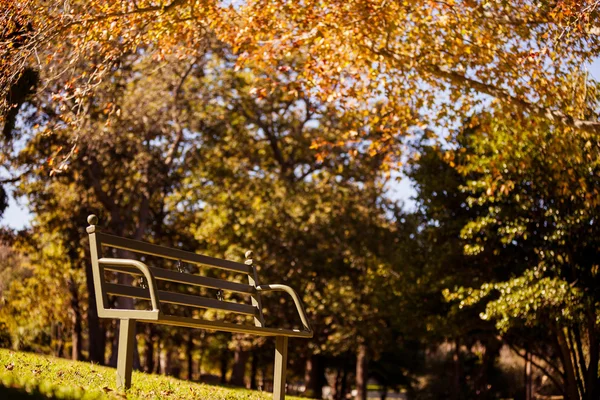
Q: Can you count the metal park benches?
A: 1